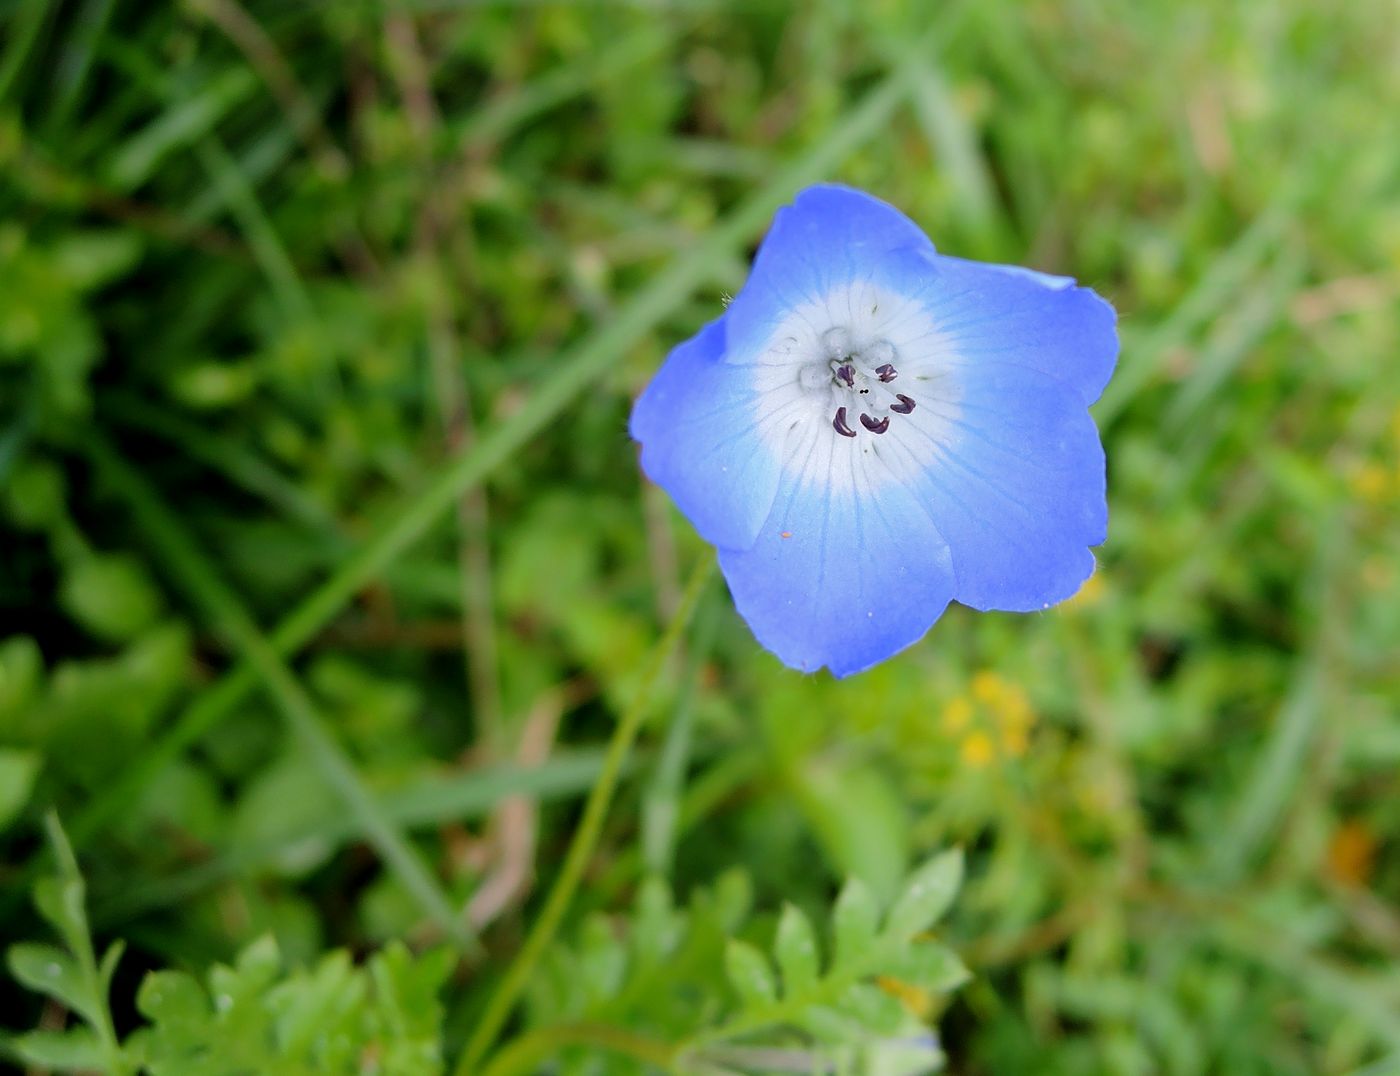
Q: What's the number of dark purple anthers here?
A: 5